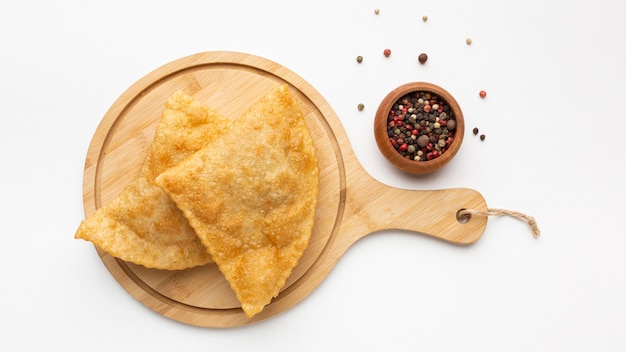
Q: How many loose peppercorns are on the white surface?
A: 10